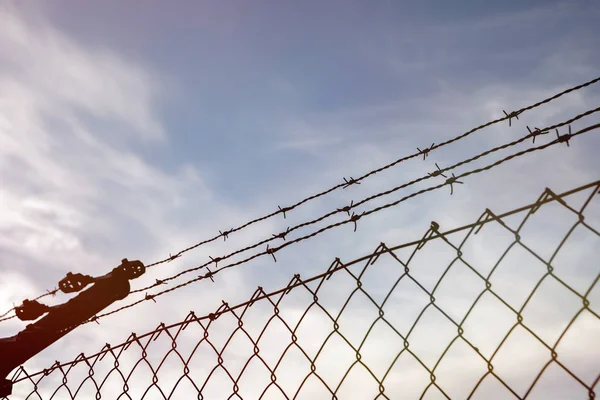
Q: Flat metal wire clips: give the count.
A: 3